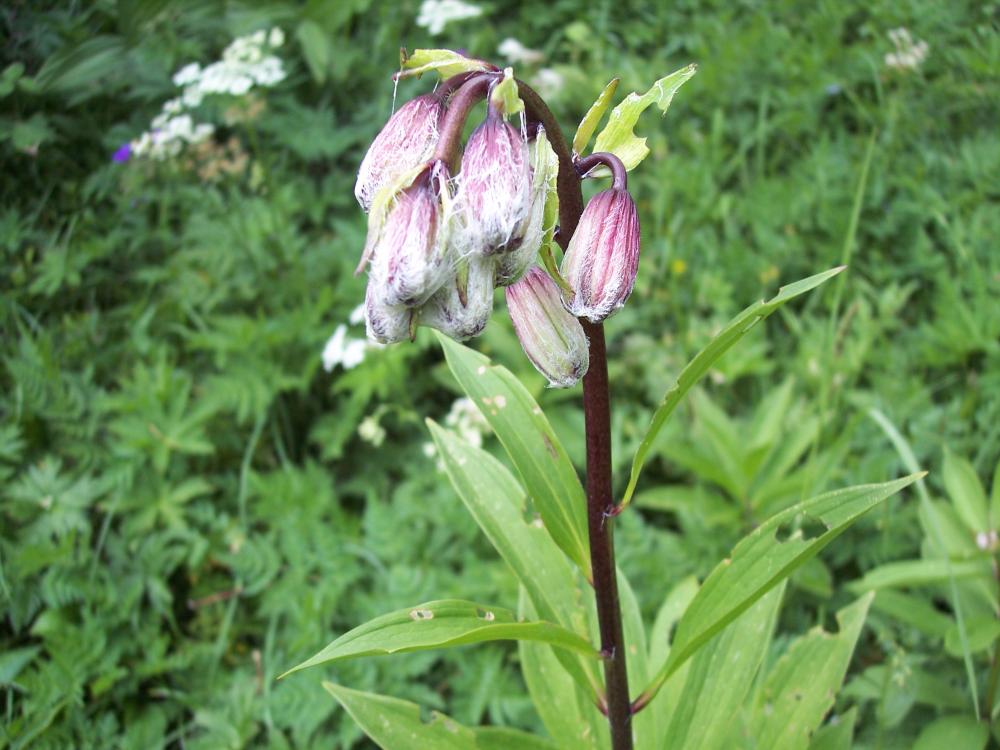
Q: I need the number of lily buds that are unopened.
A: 8